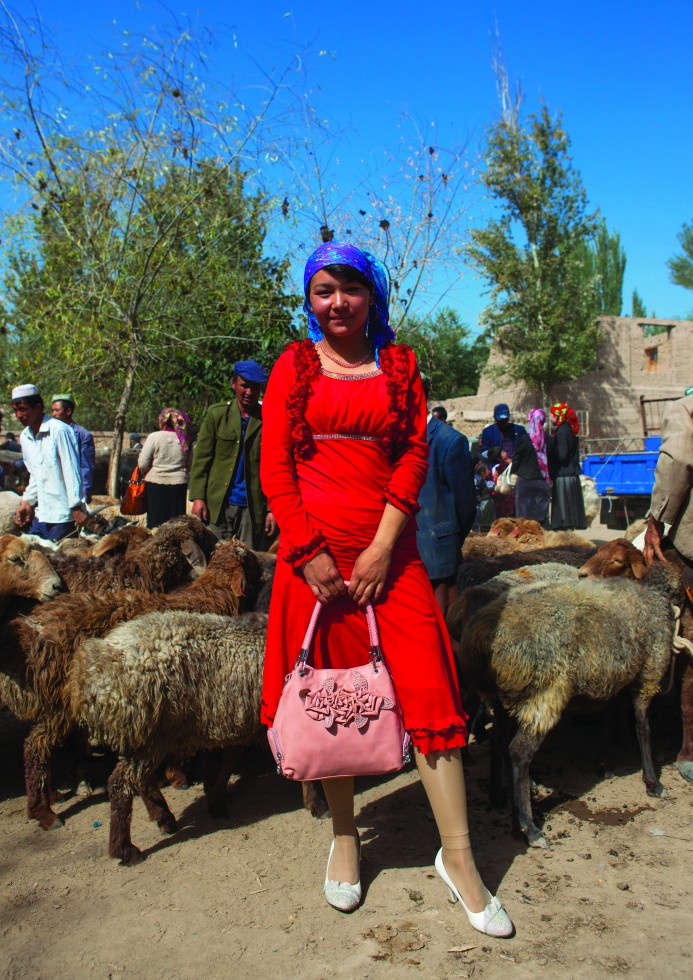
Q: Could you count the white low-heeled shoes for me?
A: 2